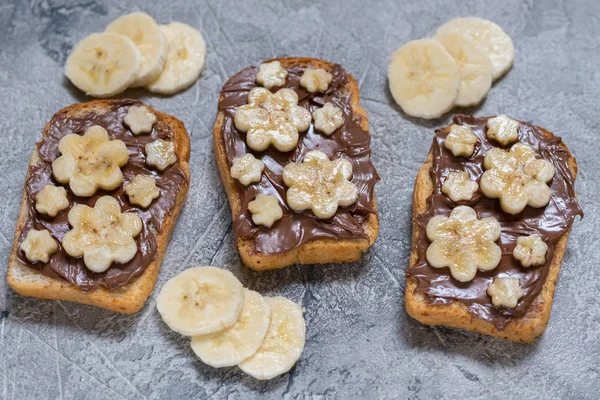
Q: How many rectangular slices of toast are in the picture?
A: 3